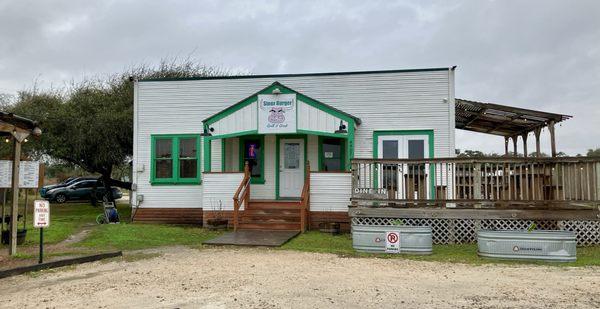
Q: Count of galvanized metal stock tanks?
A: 2